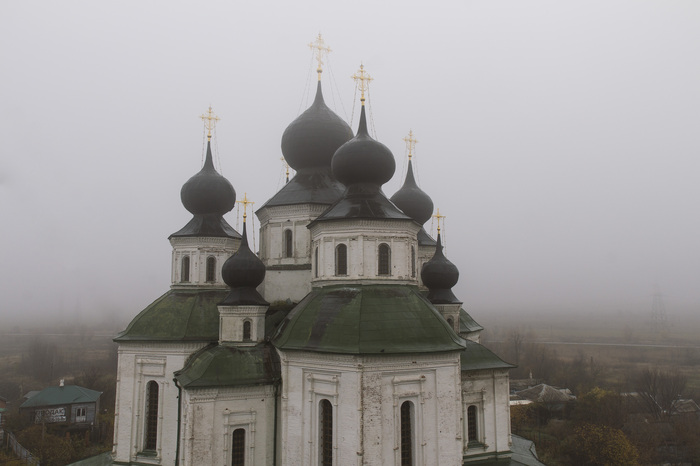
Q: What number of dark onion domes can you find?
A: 6